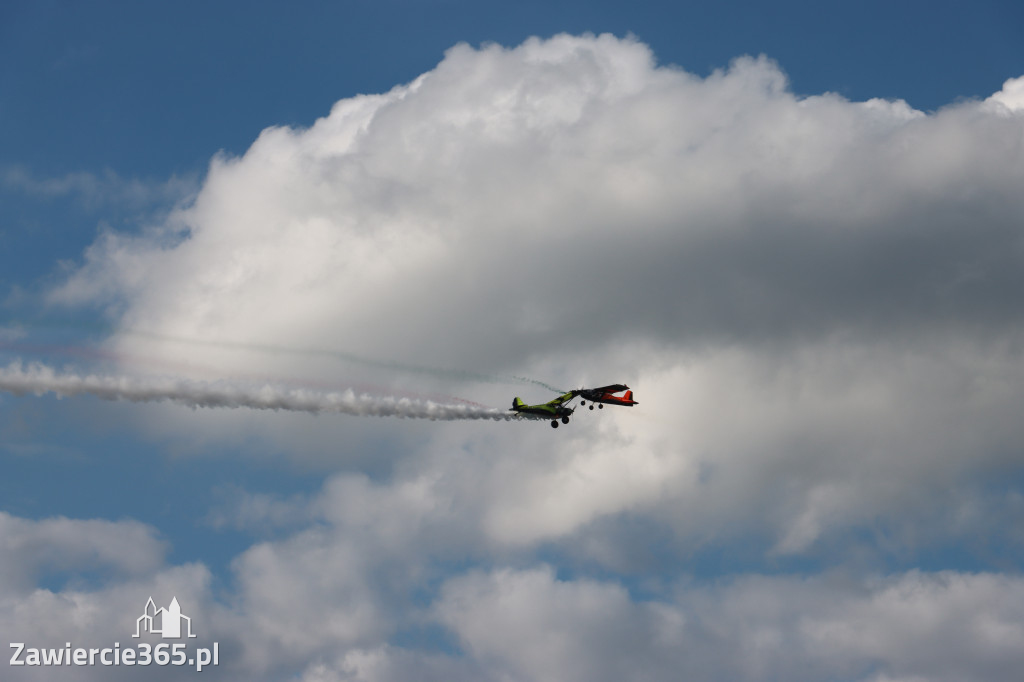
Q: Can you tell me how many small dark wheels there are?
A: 5